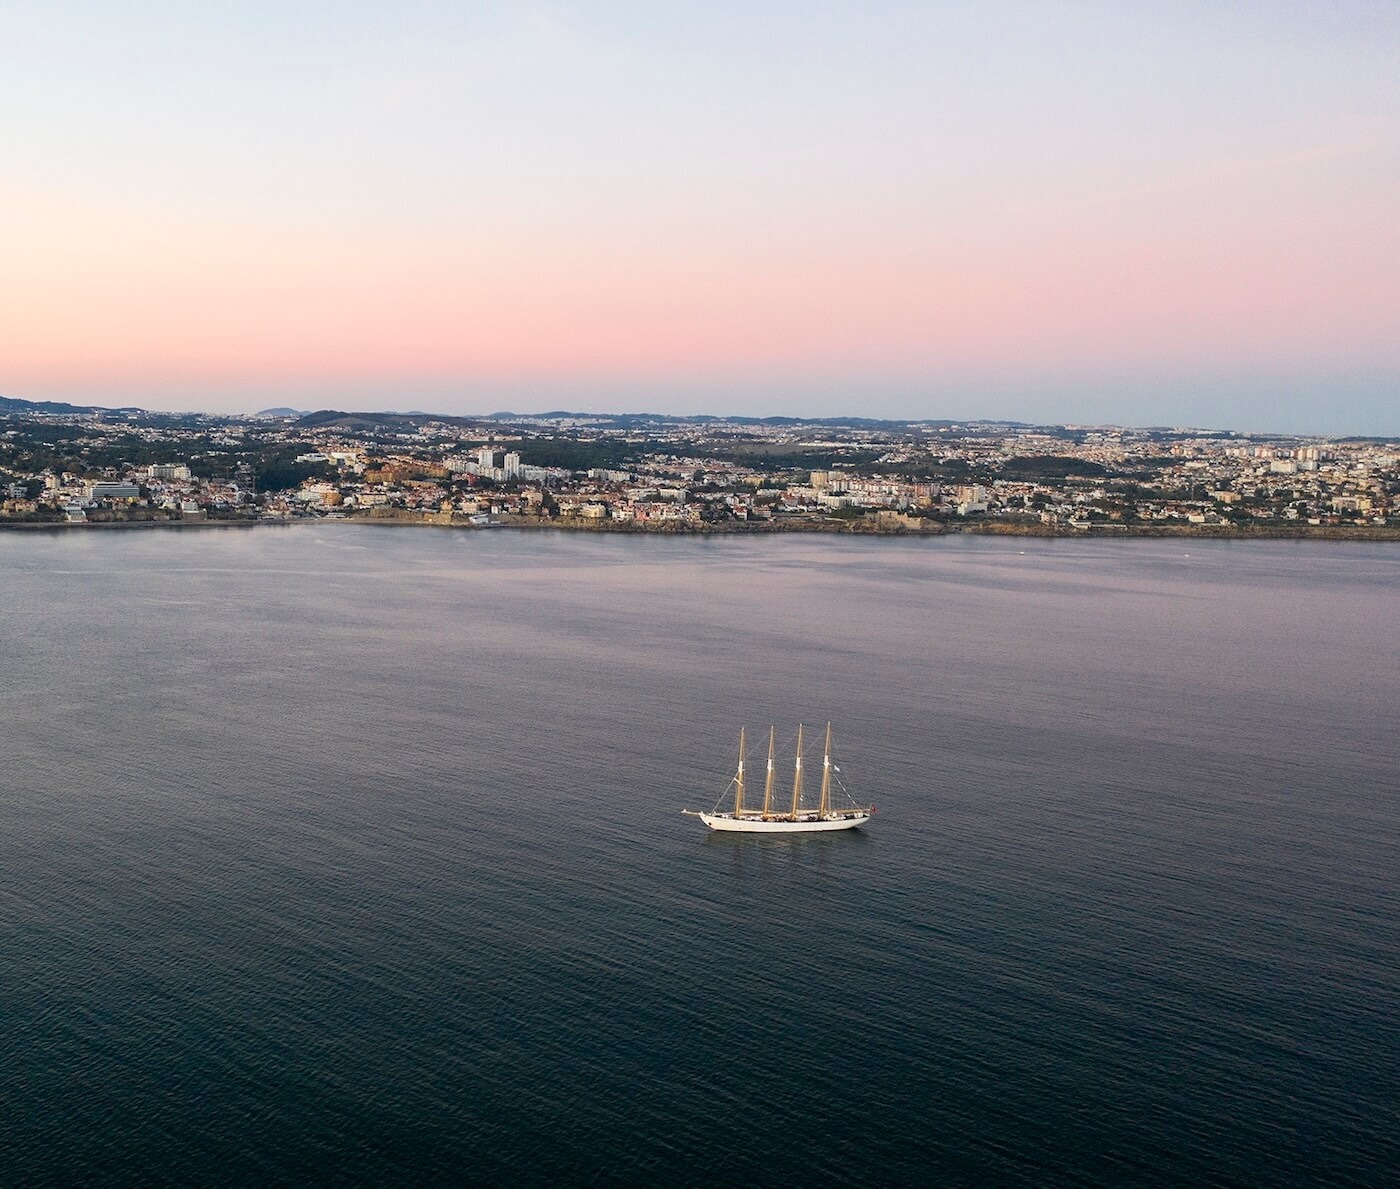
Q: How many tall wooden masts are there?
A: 4